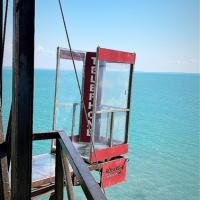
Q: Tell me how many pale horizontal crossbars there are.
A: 2